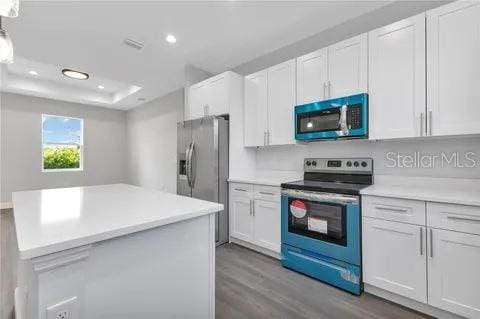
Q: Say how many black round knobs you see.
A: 5